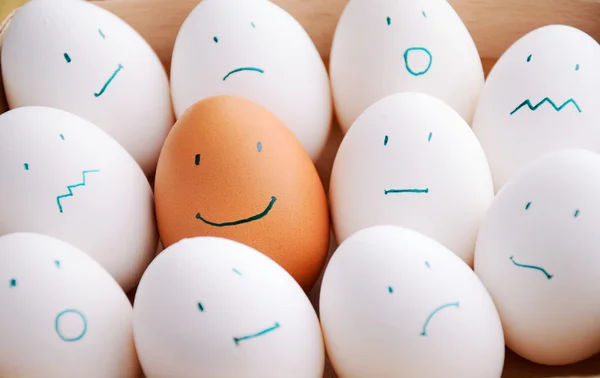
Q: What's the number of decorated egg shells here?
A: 11